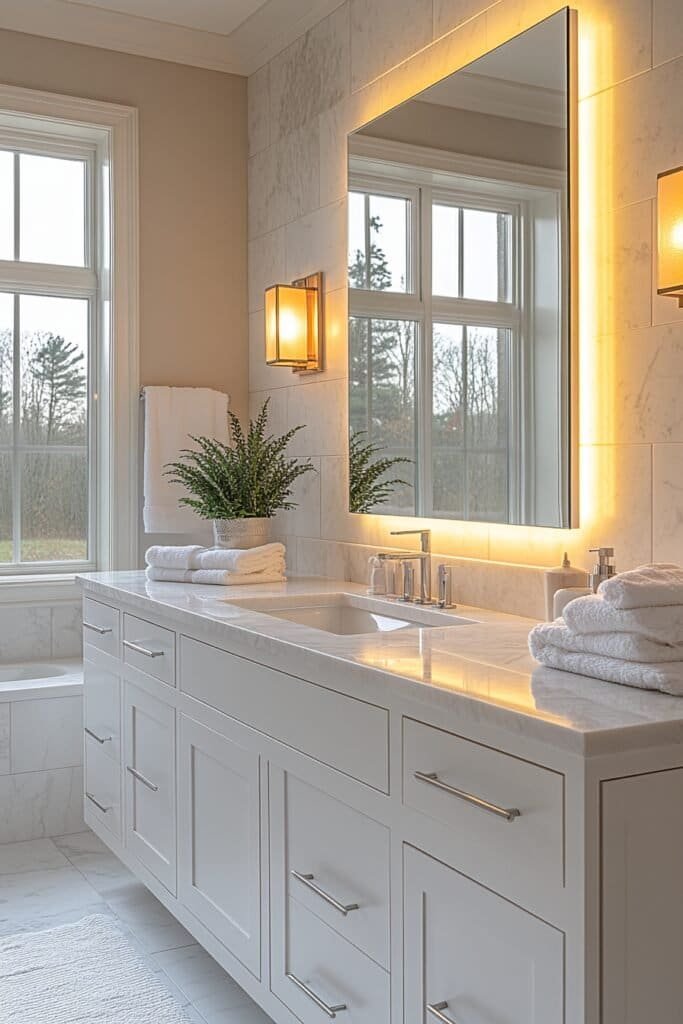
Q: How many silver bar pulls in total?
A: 9